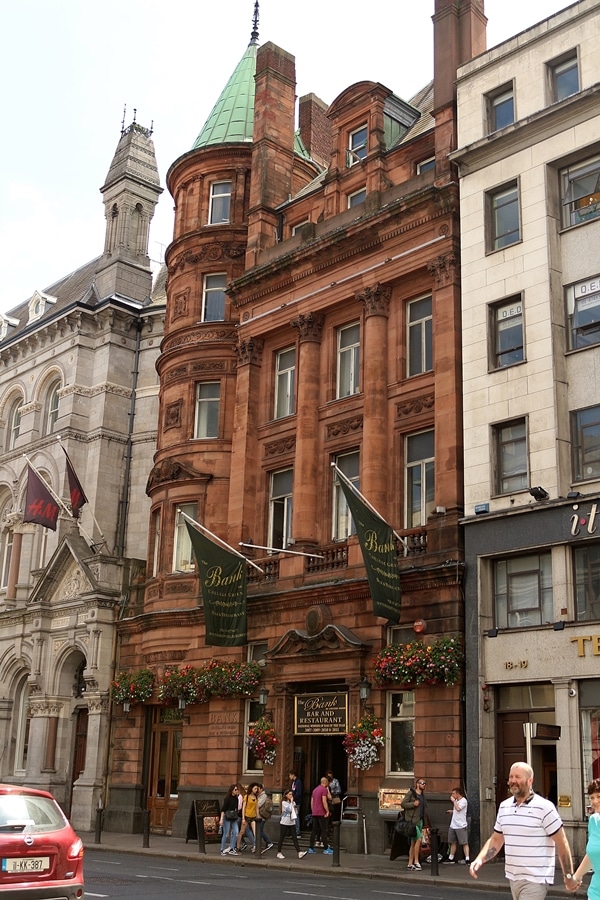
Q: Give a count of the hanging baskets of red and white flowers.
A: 2